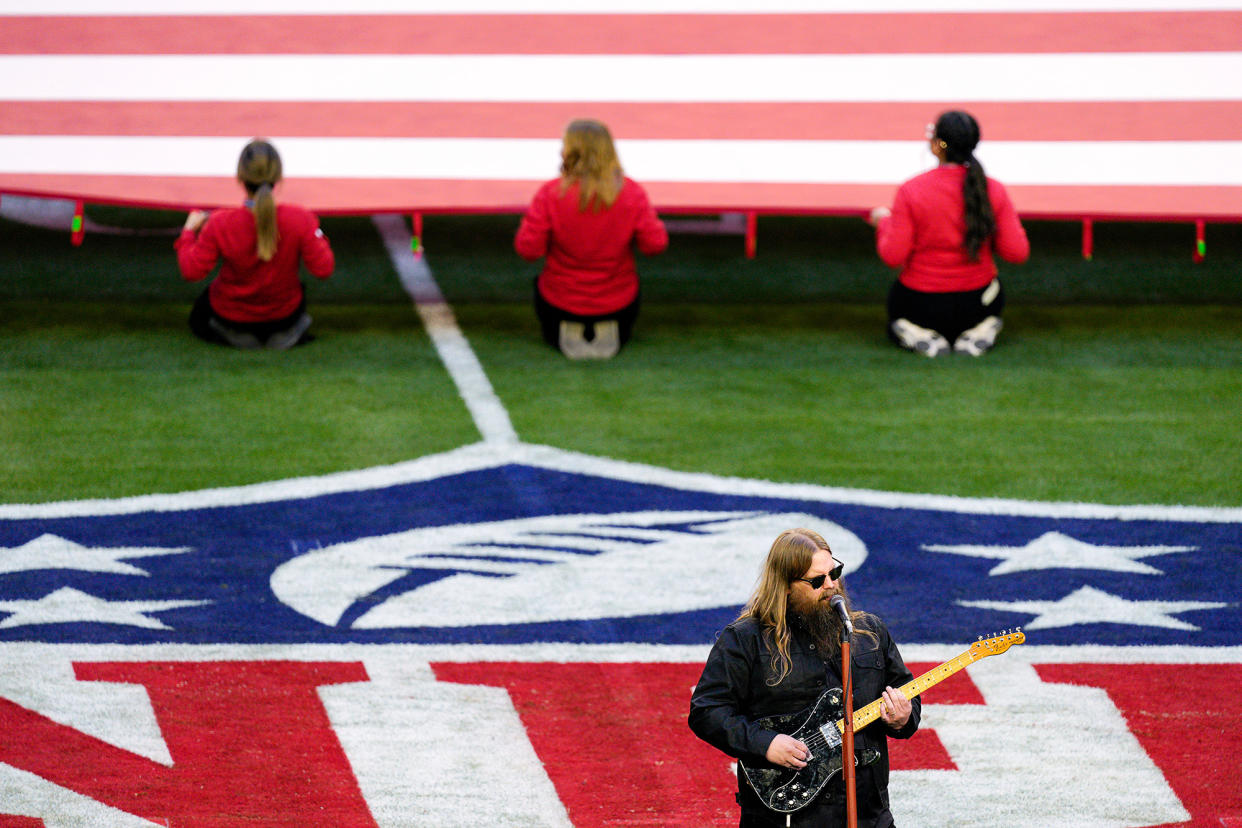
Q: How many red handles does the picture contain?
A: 5